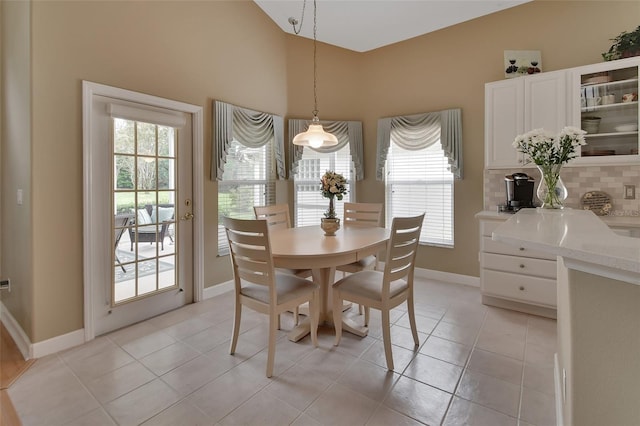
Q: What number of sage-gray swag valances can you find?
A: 3